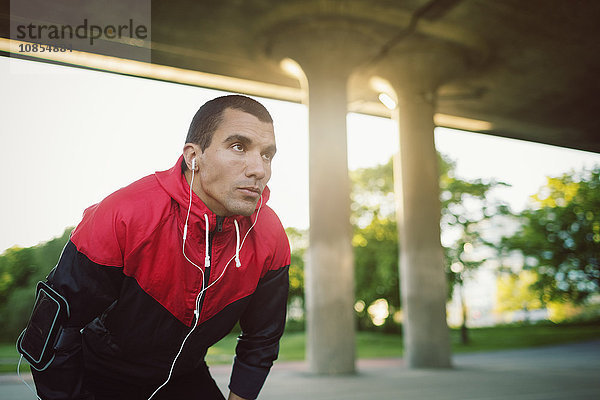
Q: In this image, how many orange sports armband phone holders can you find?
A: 0